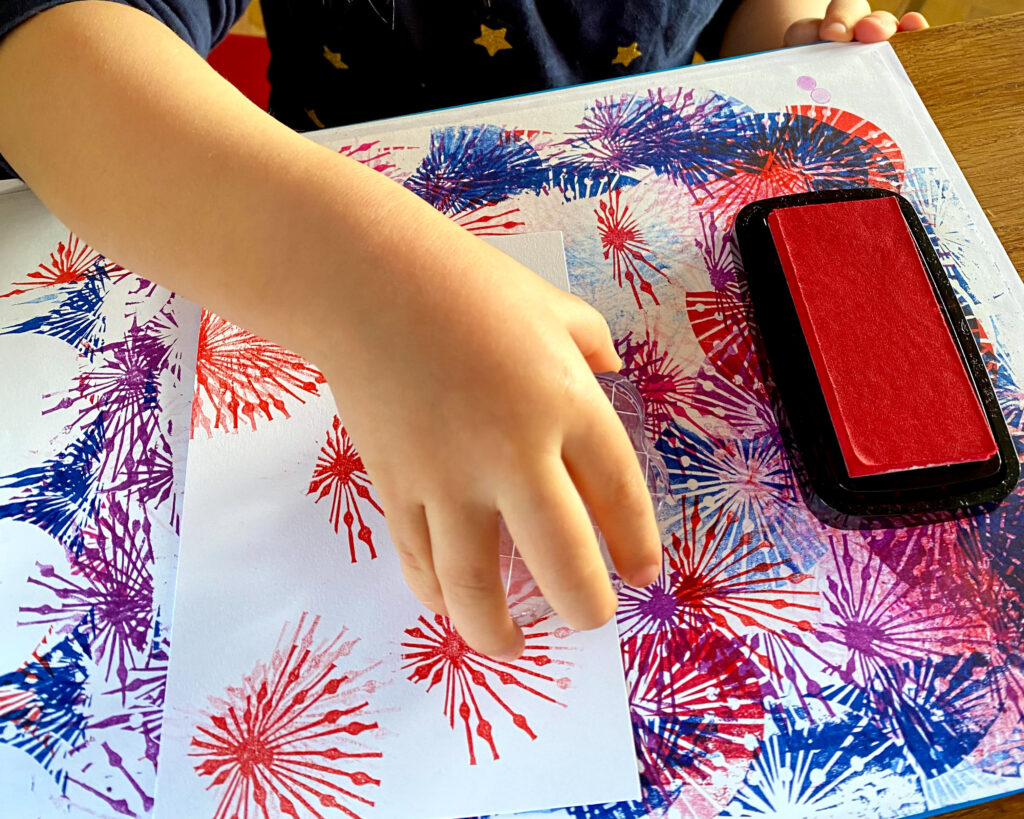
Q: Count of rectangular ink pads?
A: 1